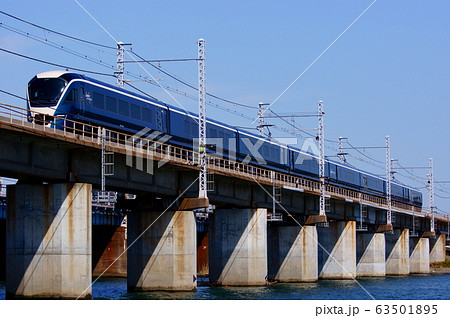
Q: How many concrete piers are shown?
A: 9